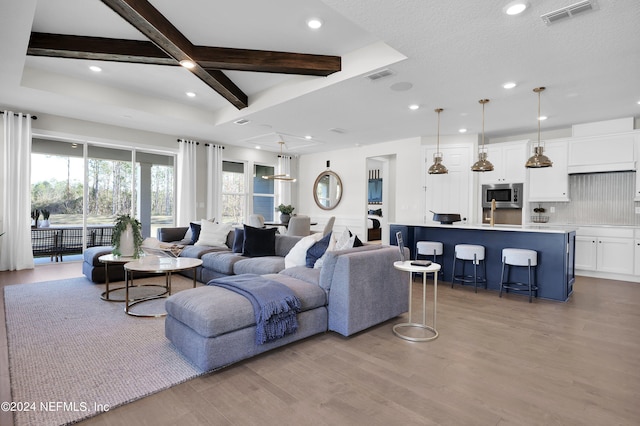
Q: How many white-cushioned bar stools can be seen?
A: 3